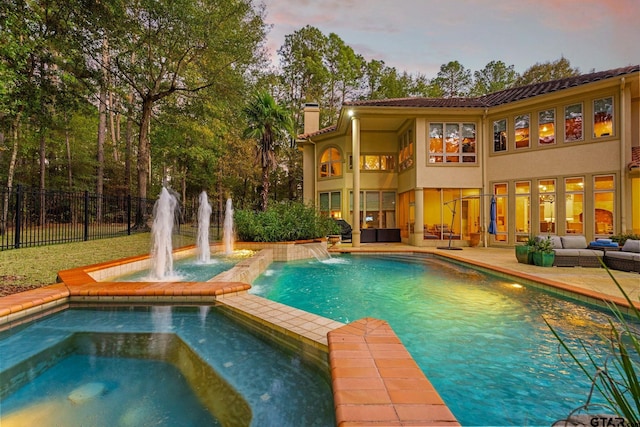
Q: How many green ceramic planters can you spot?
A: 2